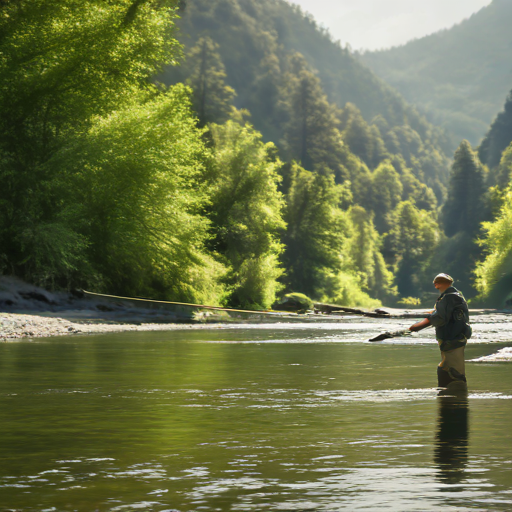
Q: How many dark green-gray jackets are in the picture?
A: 1